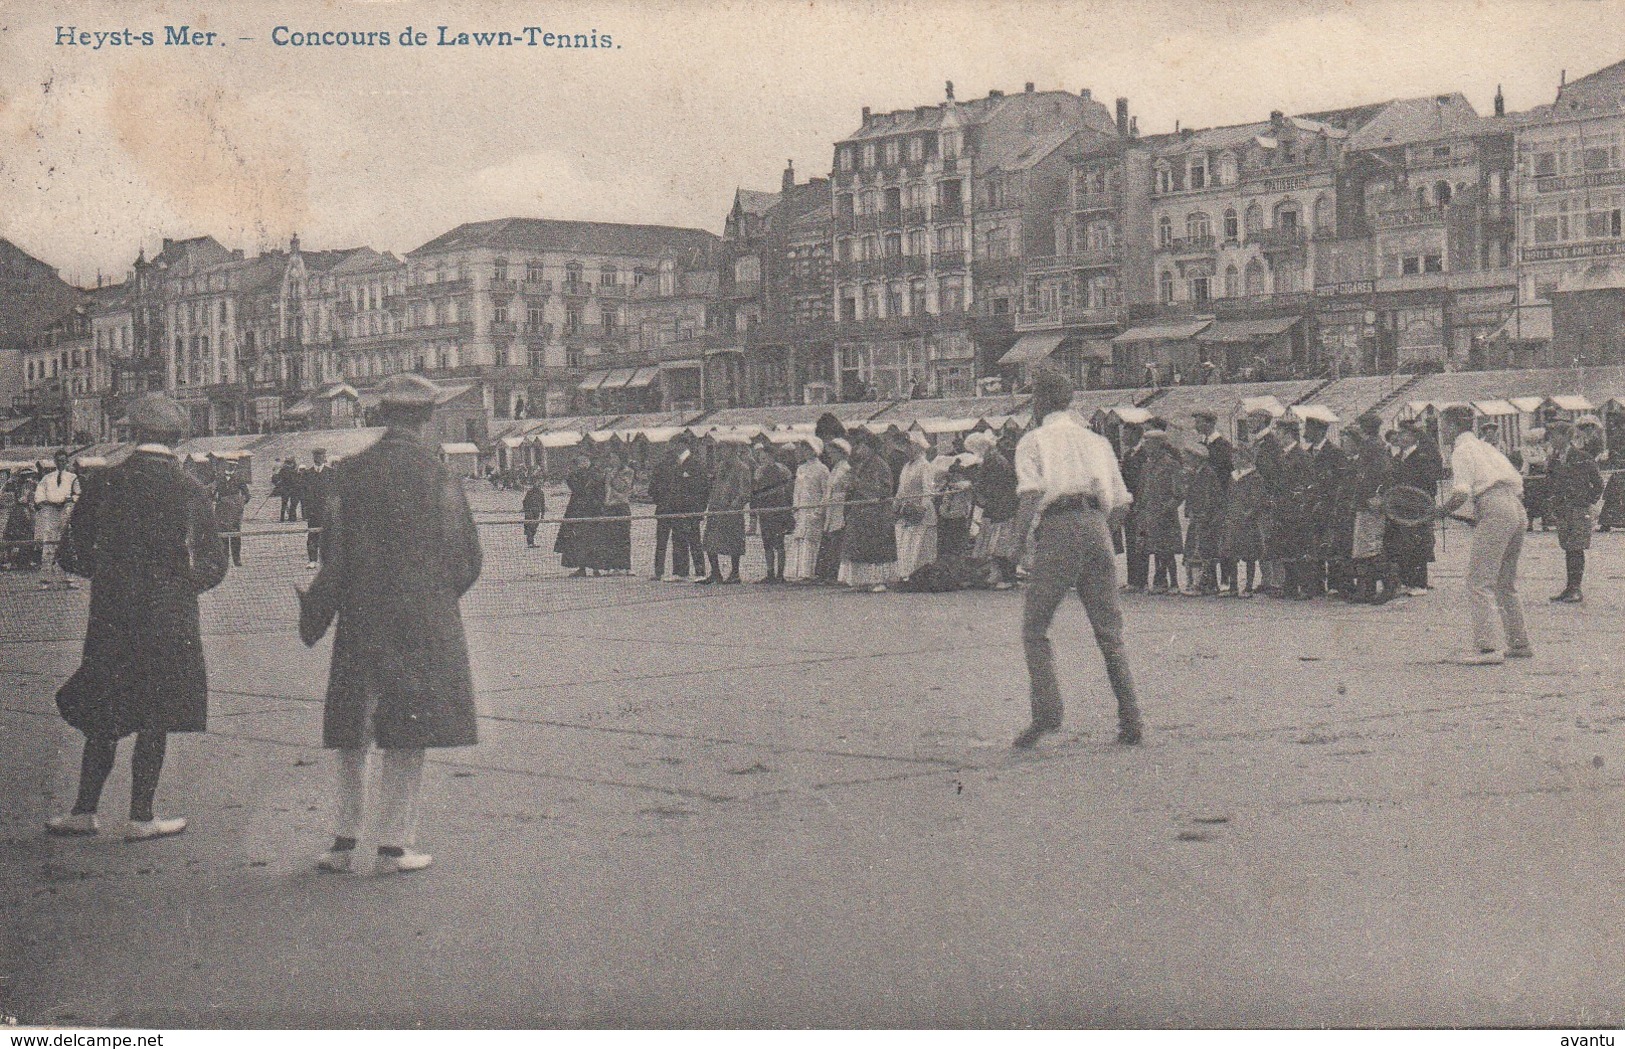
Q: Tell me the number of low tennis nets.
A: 1